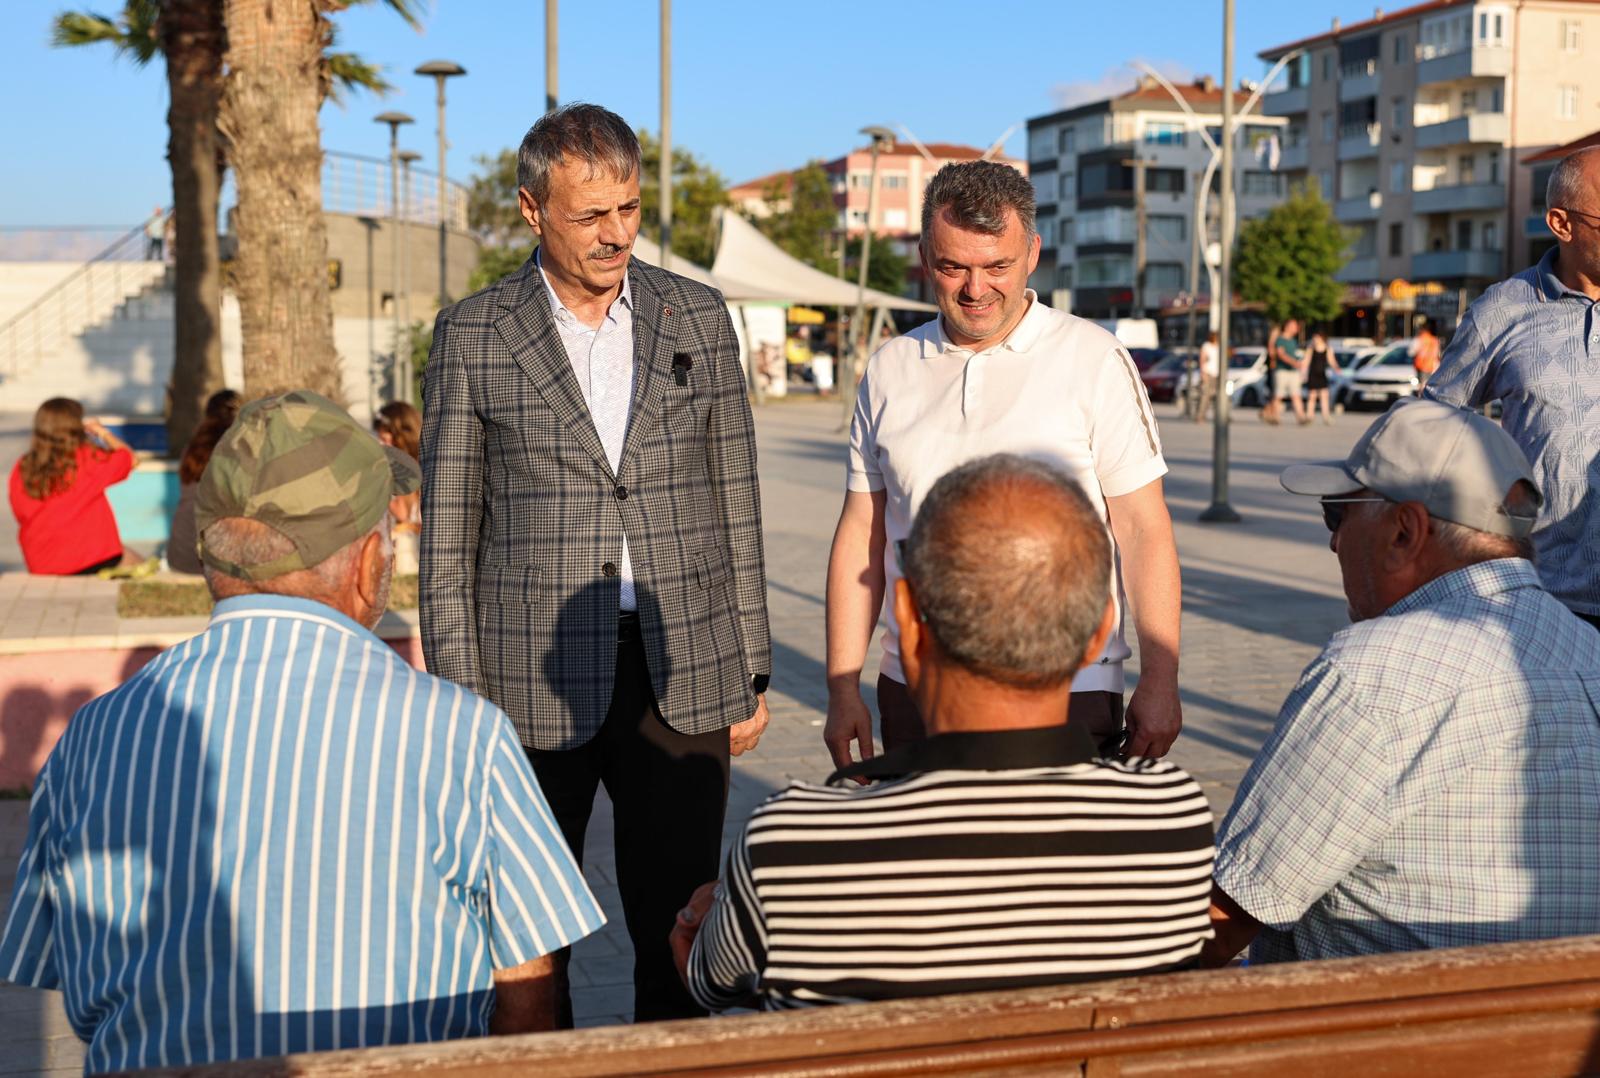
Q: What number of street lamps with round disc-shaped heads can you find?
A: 4